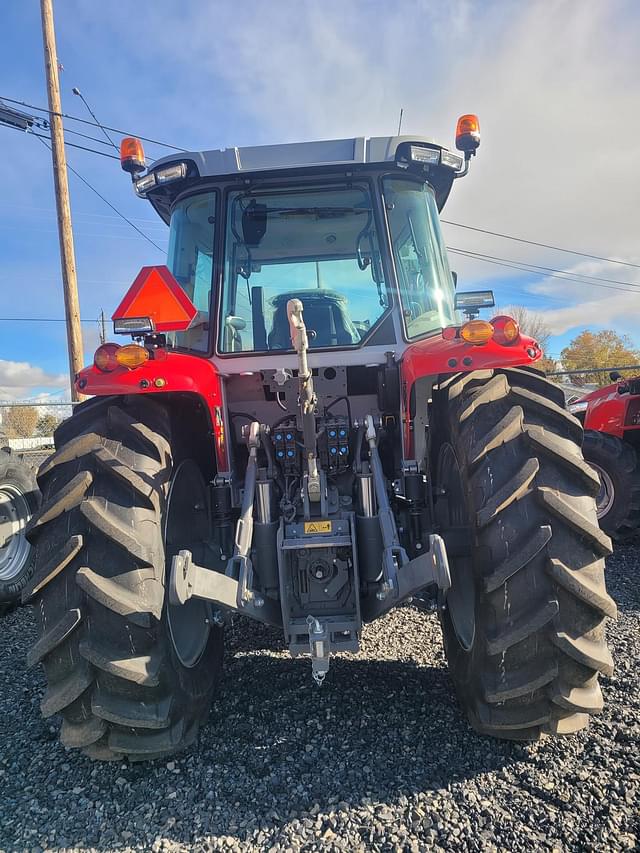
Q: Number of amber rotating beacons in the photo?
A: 2